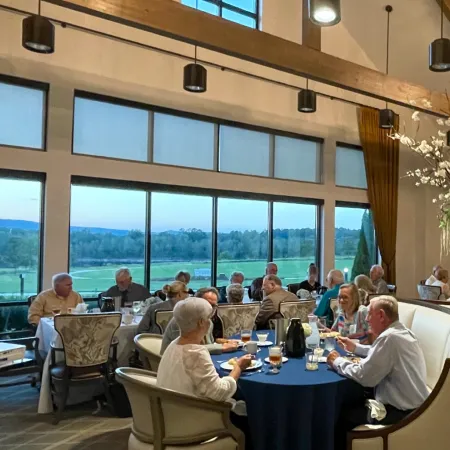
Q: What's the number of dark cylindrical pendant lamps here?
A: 6